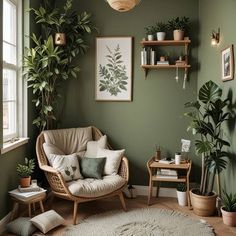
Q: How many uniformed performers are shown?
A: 0